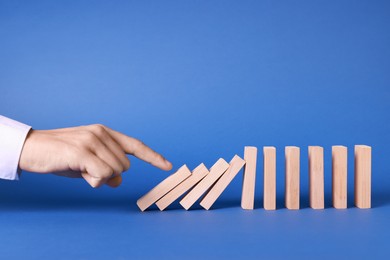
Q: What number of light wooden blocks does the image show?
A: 10